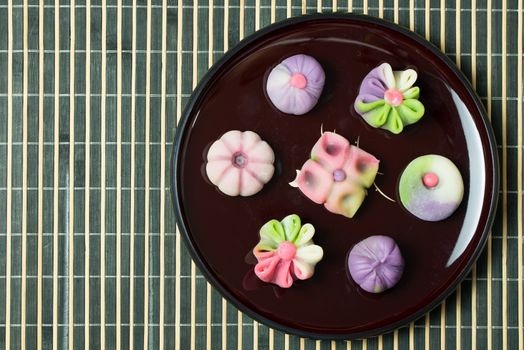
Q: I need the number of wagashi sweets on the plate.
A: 7